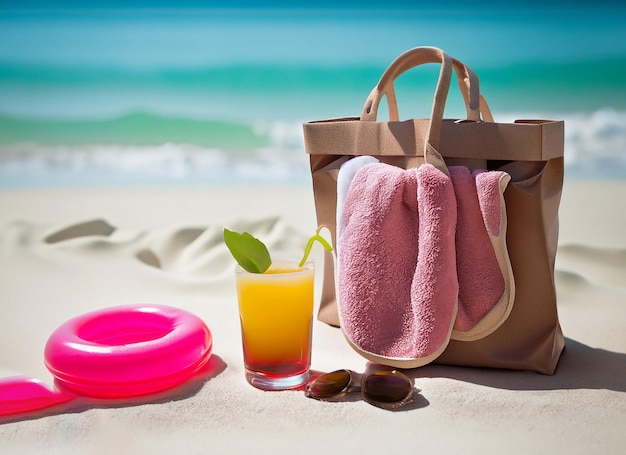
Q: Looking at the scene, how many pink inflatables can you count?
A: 1